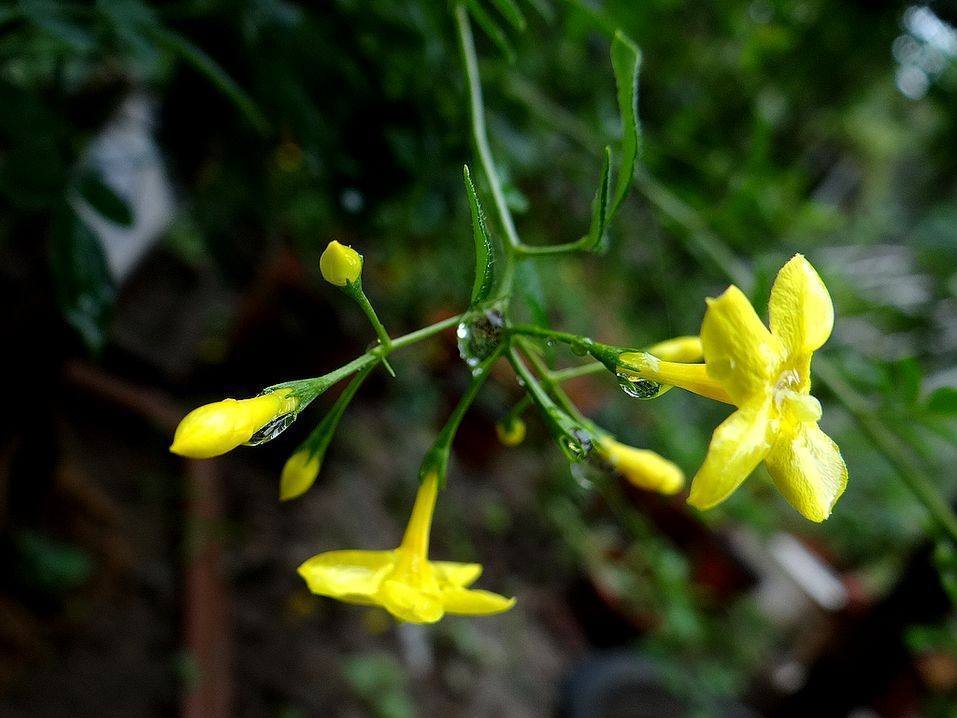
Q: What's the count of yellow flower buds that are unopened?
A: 6